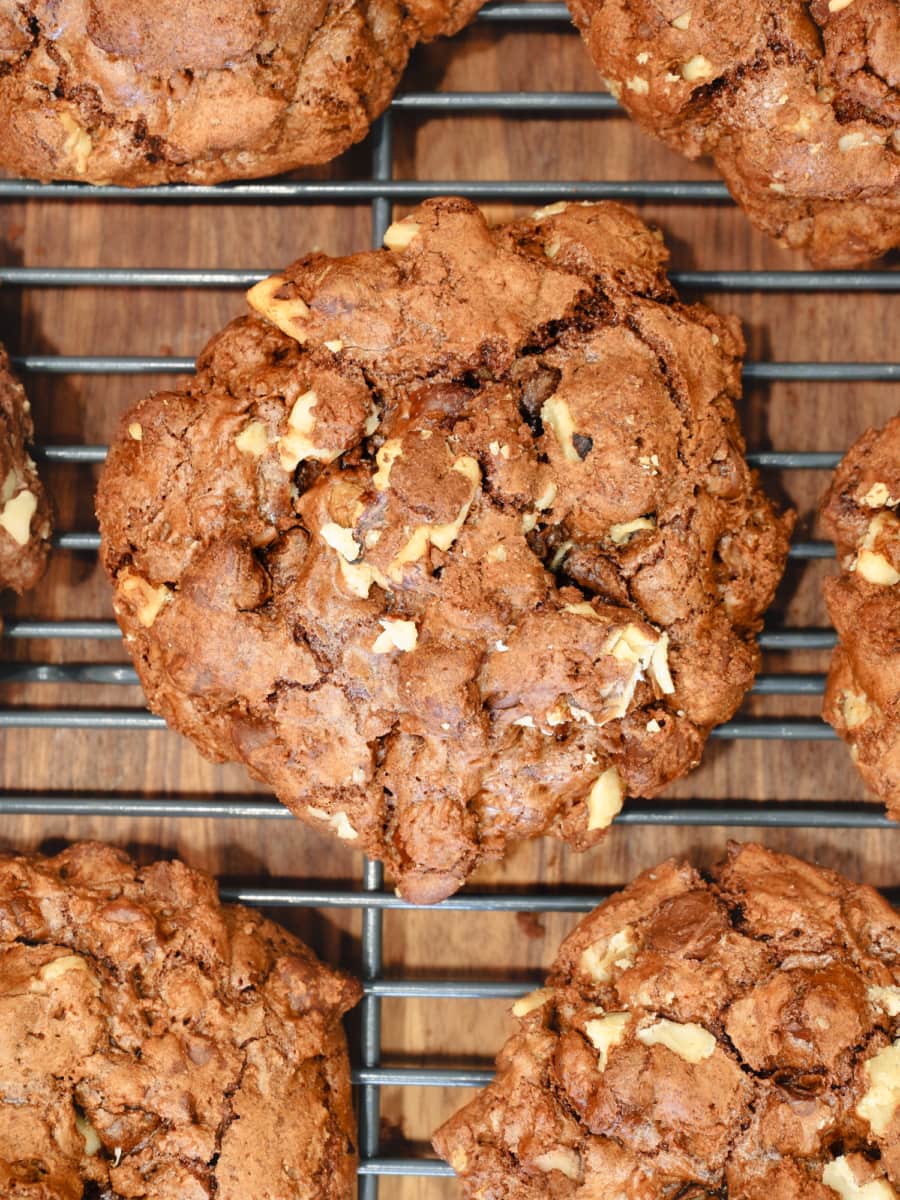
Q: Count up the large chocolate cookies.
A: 7